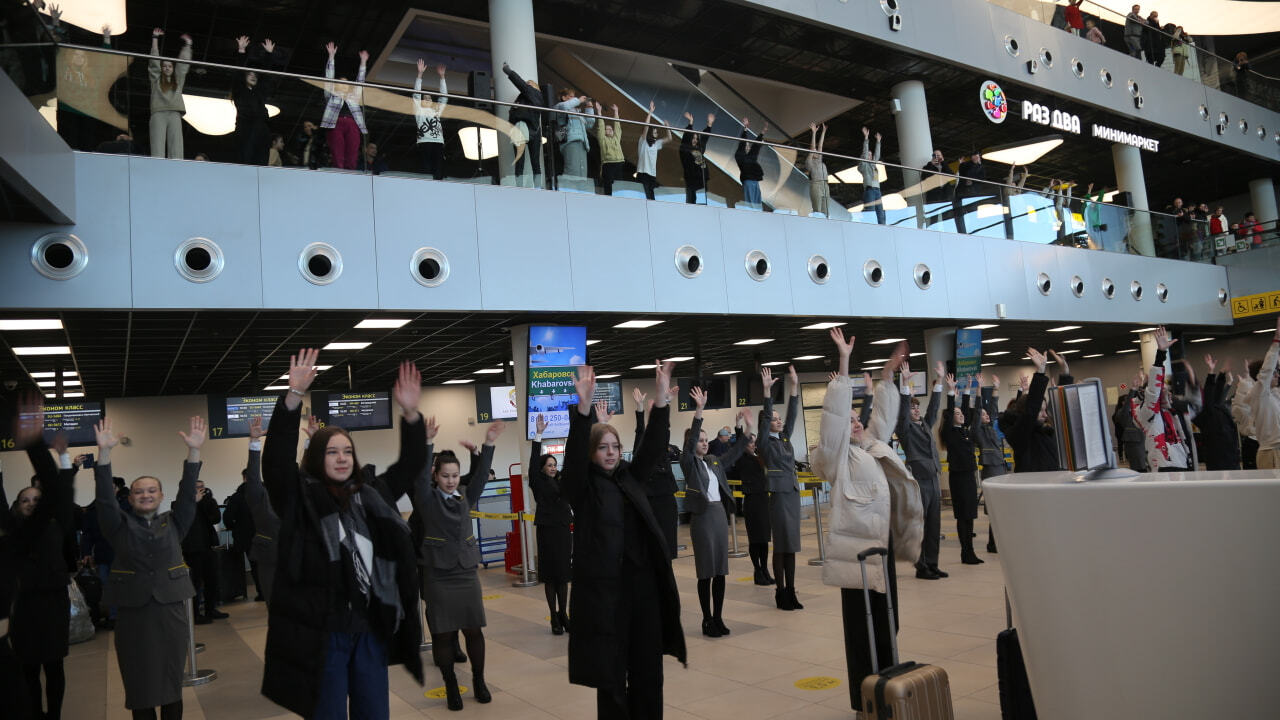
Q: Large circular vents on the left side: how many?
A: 4